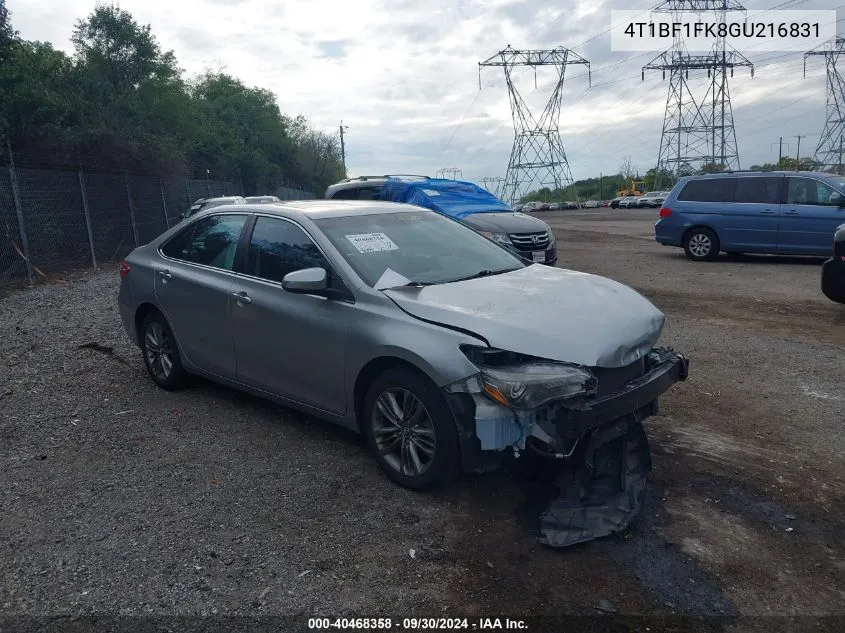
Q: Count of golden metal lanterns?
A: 0